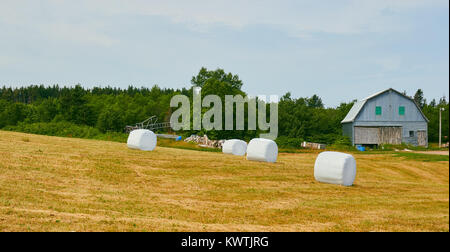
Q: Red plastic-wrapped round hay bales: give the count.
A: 0